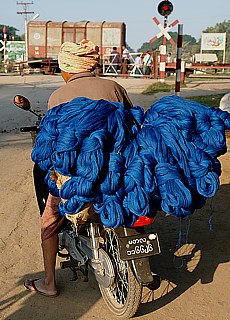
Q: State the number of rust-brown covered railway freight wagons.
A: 1